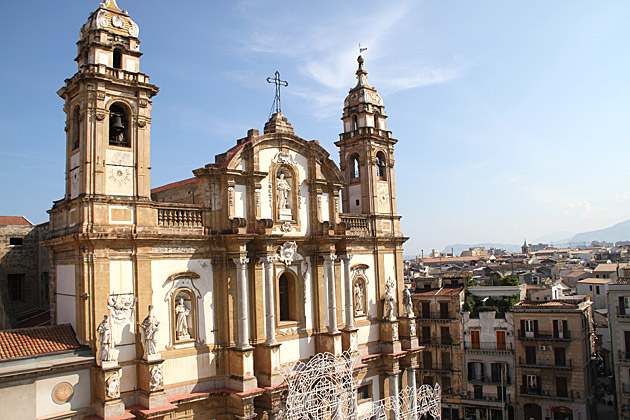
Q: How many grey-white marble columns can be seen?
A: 6